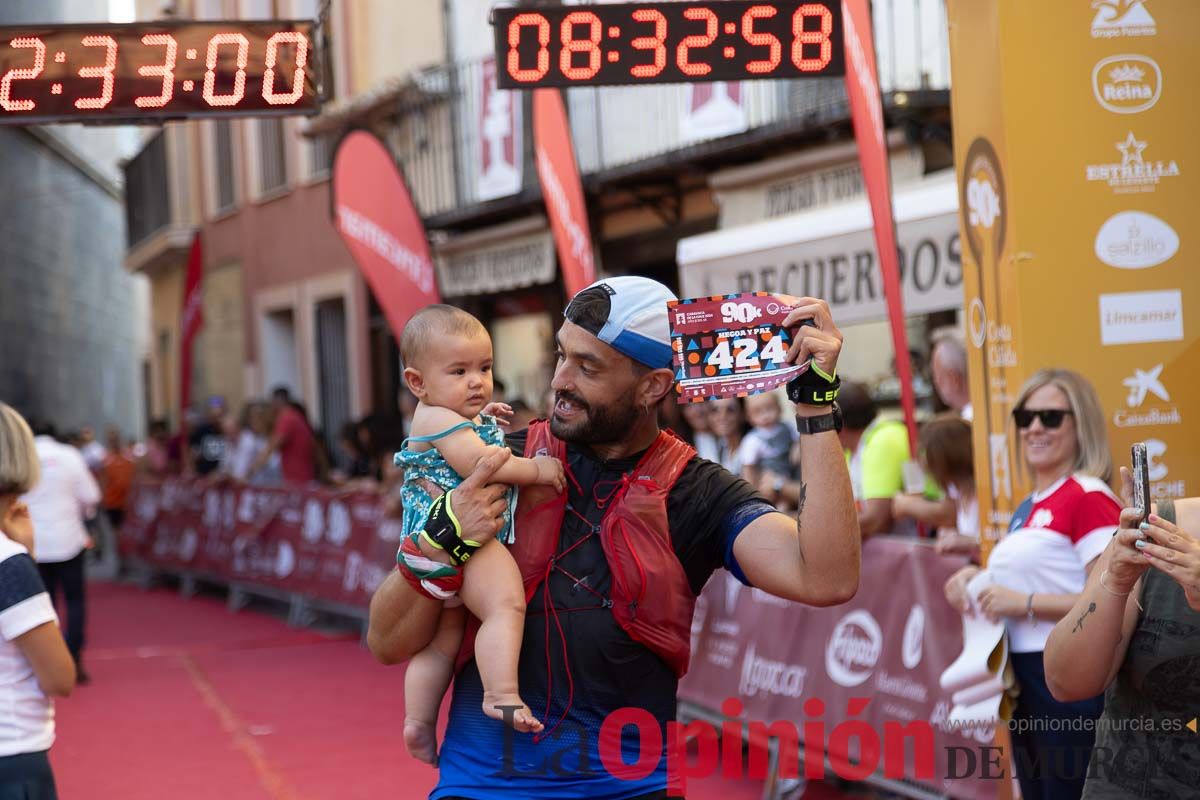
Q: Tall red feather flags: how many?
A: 4